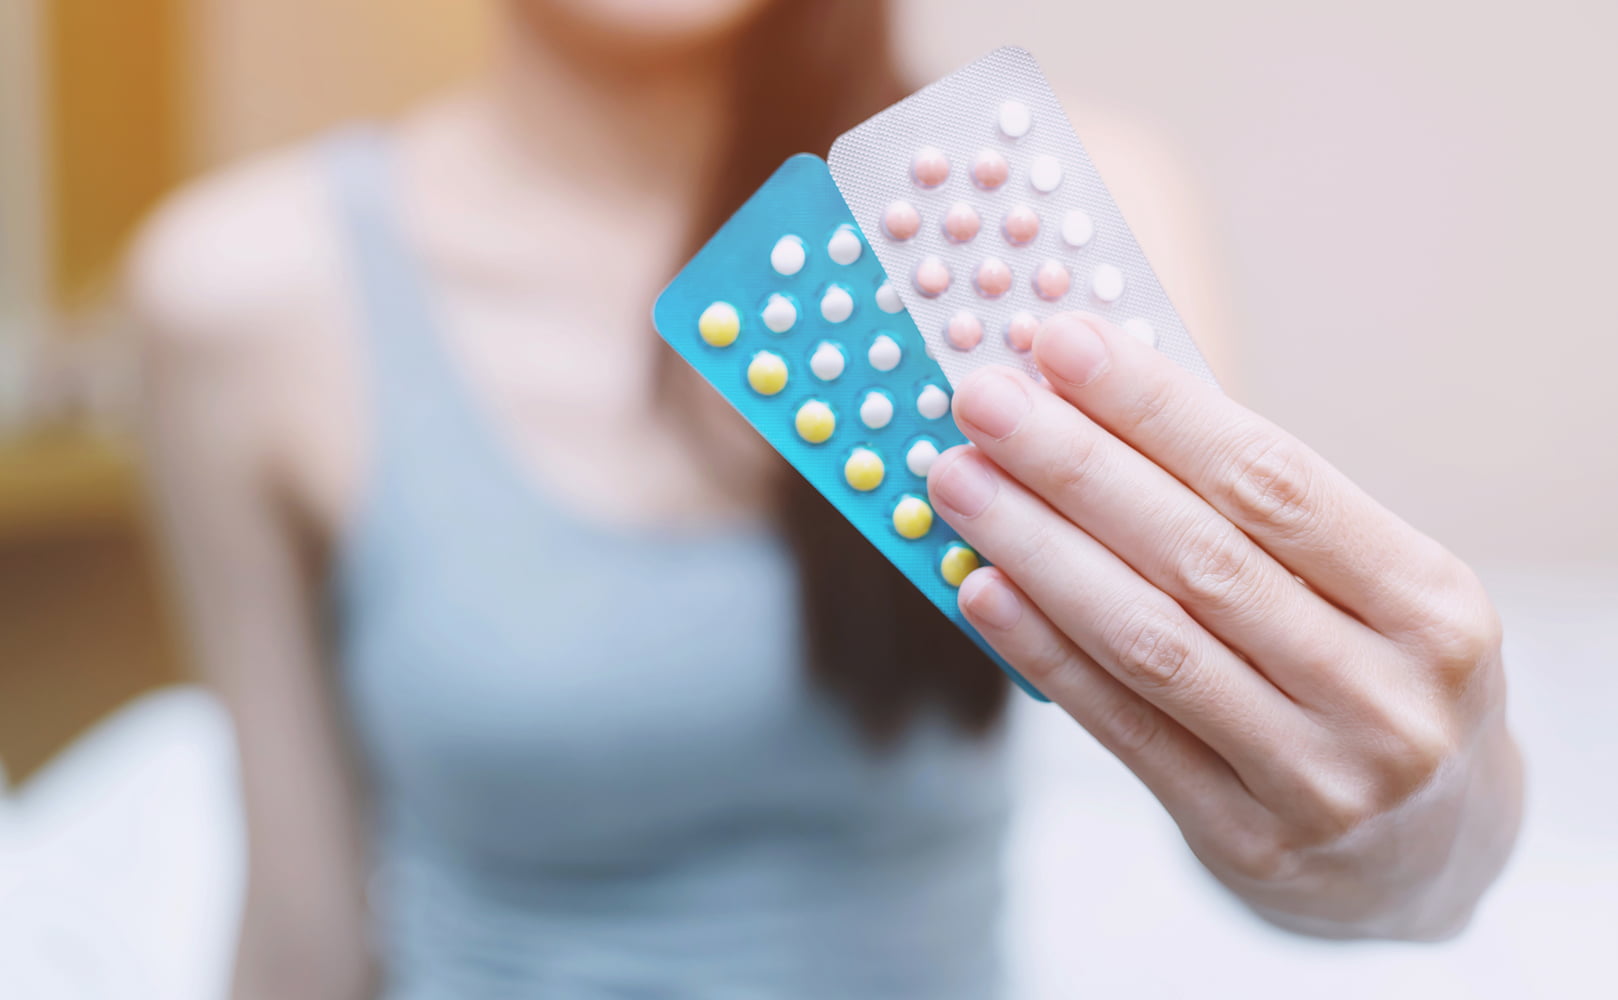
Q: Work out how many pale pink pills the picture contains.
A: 10